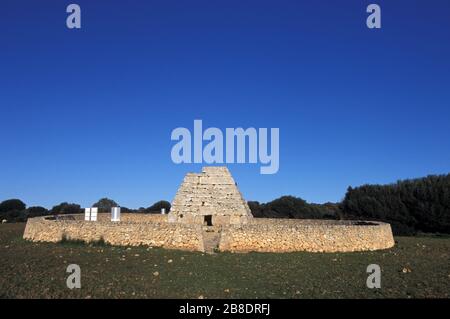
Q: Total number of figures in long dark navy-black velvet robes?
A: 0